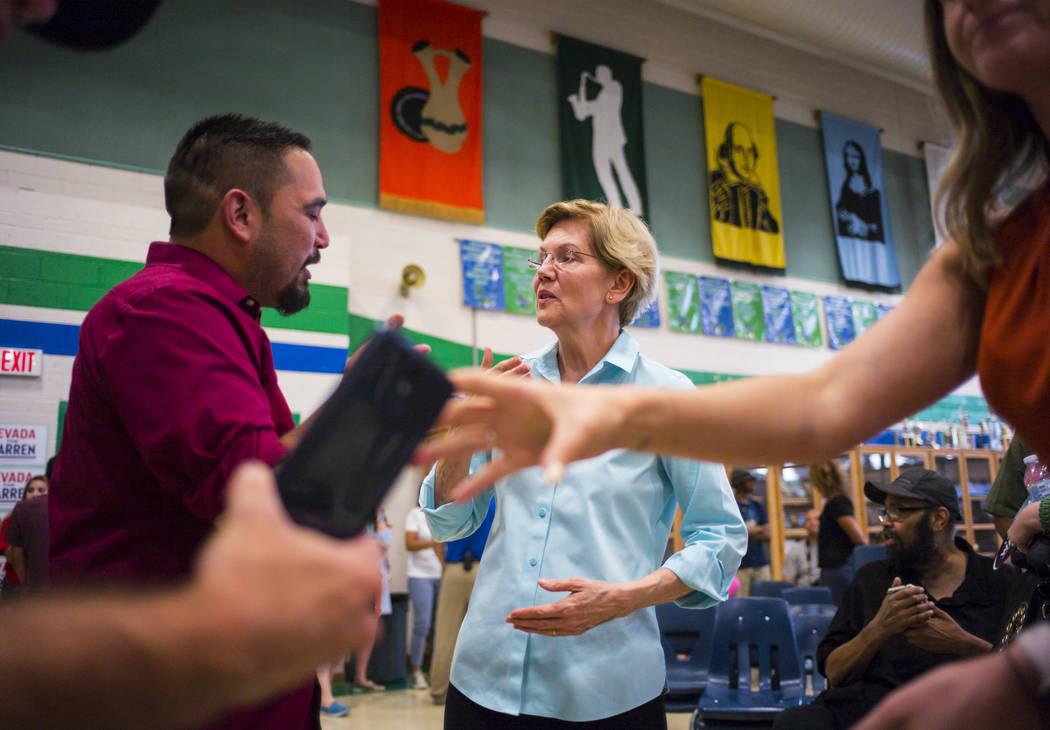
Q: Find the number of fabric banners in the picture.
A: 5